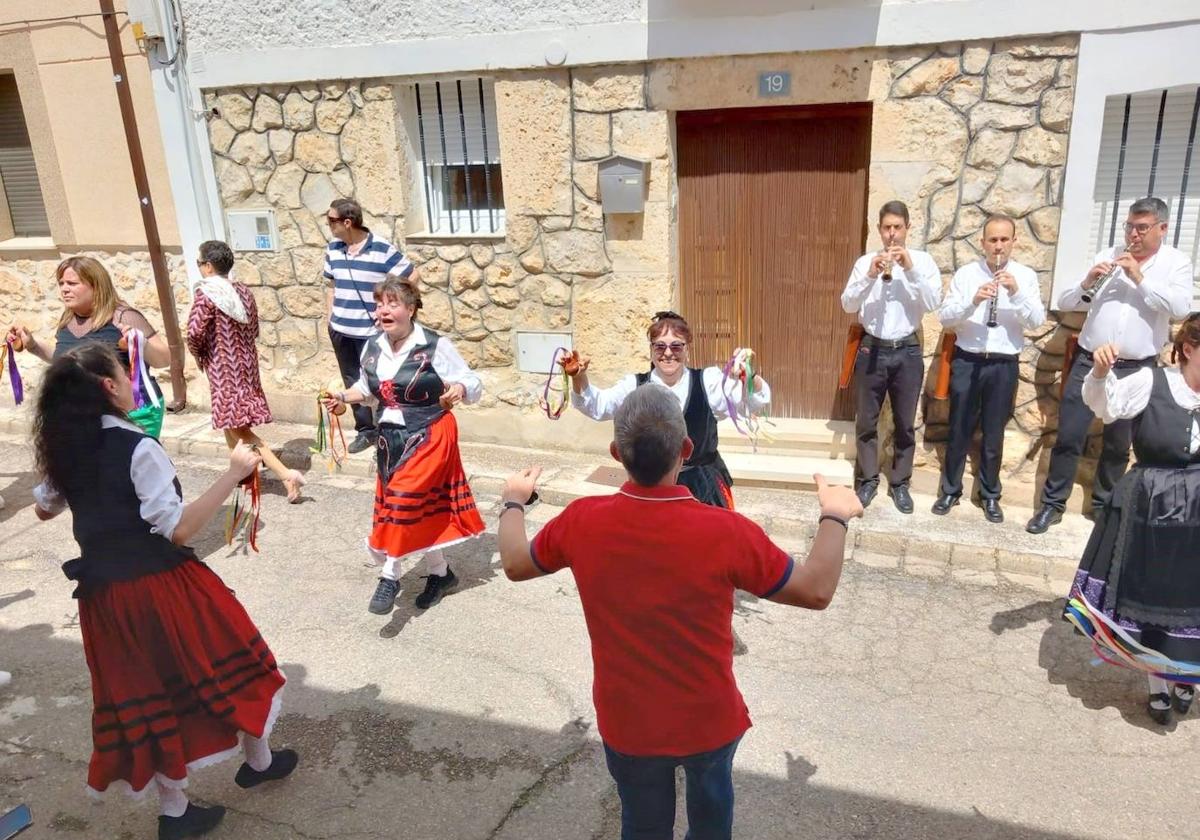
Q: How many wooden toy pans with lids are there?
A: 0